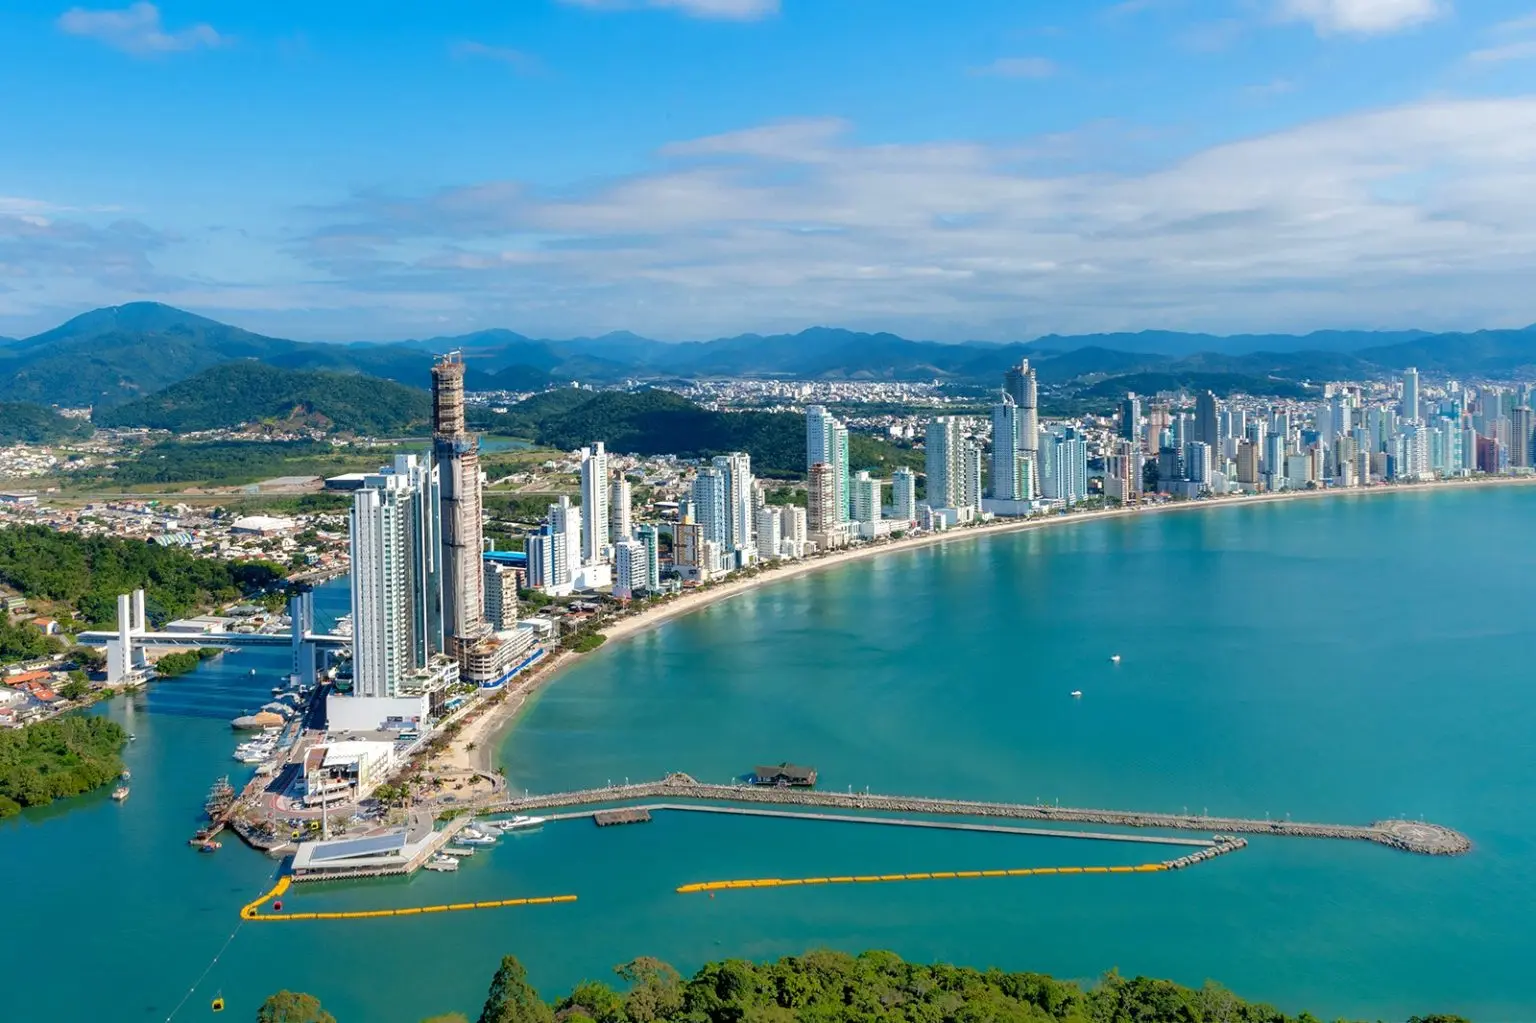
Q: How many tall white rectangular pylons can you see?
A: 4